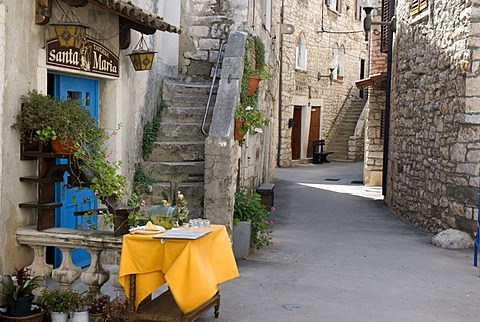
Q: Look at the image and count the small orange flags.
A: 0